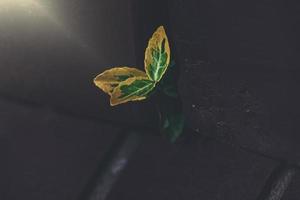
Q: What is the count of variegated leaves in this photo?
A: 3